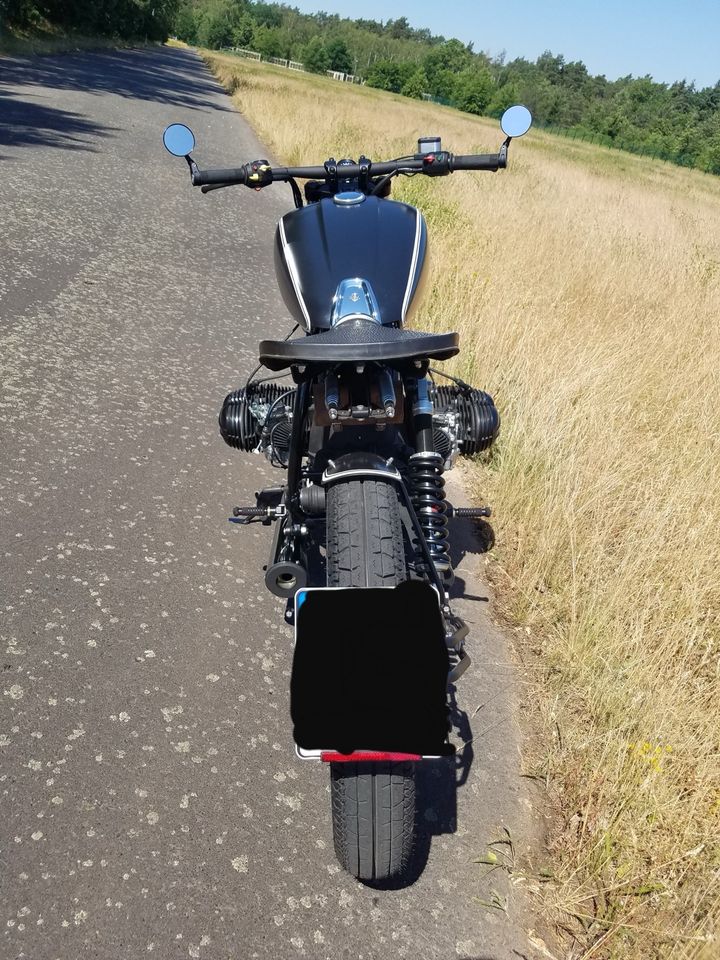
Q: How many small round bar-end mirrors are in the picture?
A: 2